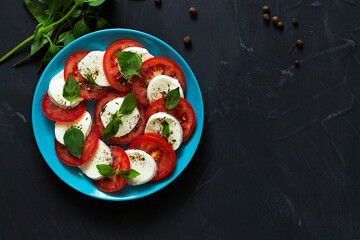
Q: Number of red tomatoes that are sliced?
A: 9